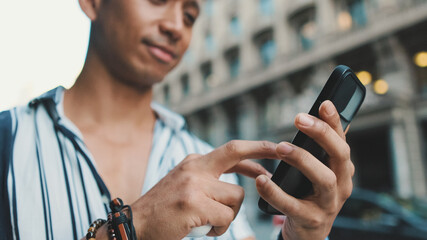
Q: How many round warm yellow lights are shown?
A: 3